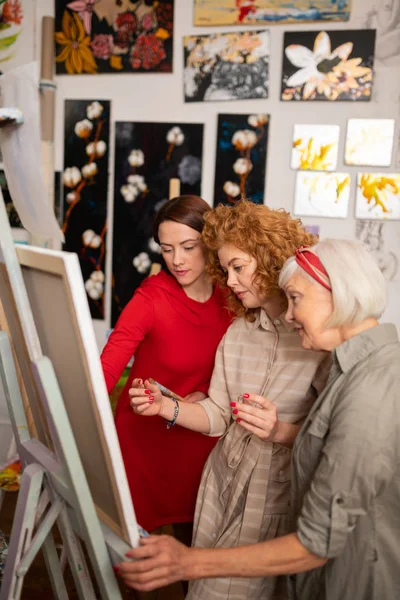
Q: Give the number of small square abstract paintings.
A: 4